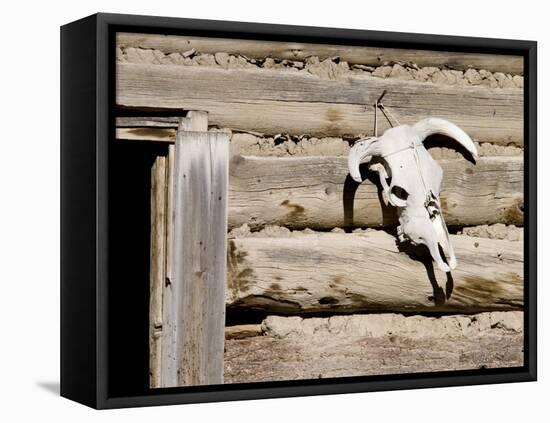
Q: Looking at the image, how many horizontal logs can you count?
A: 5